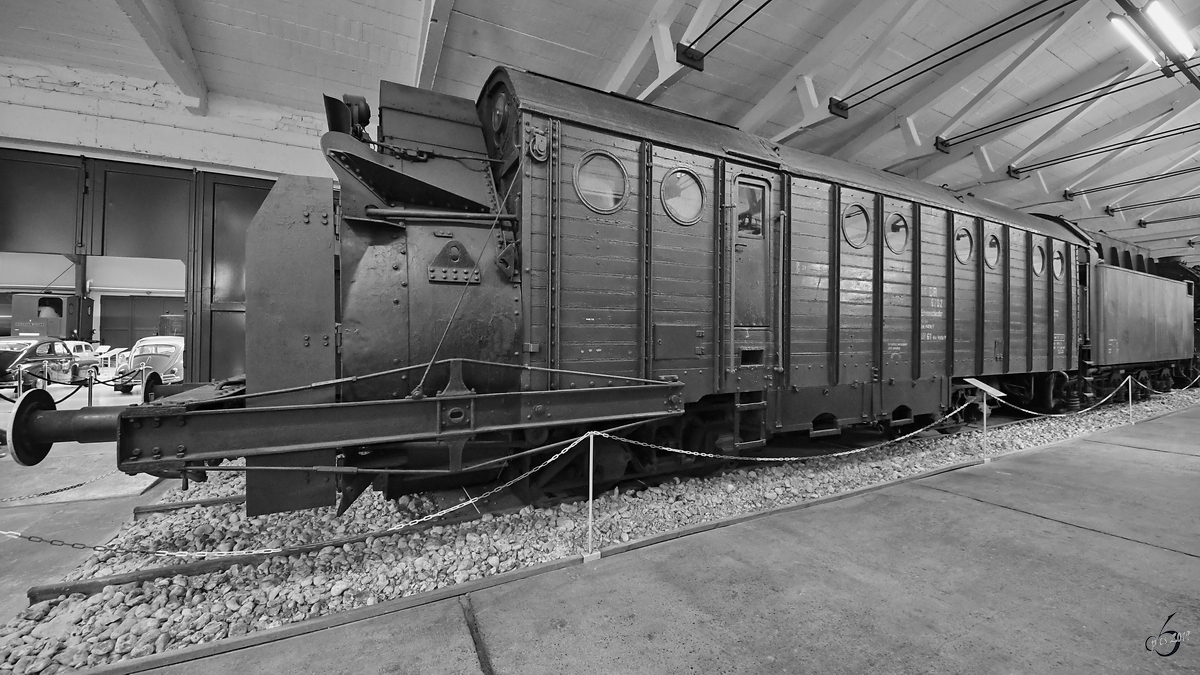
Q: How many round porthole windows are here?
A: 8